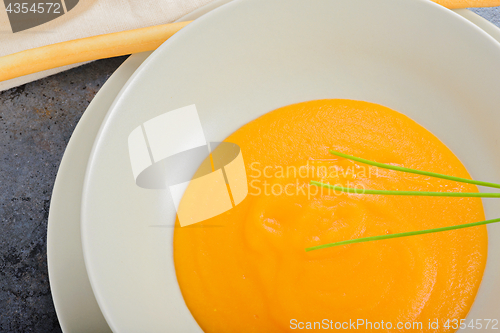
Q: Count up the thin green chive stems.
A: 3